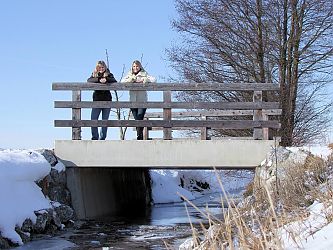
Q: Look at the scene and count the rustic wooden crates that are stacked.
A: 0